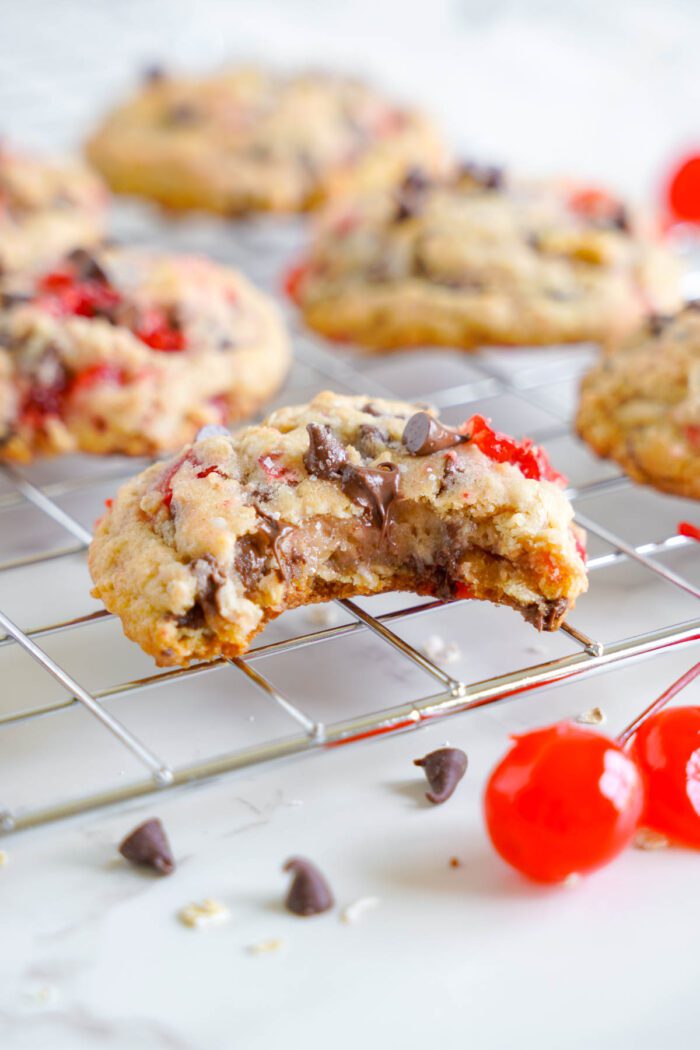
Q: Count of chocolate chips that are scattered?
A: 3